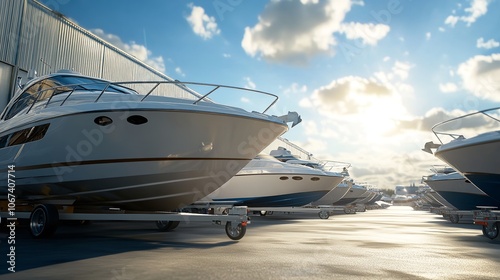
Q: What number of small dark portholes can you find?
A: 5